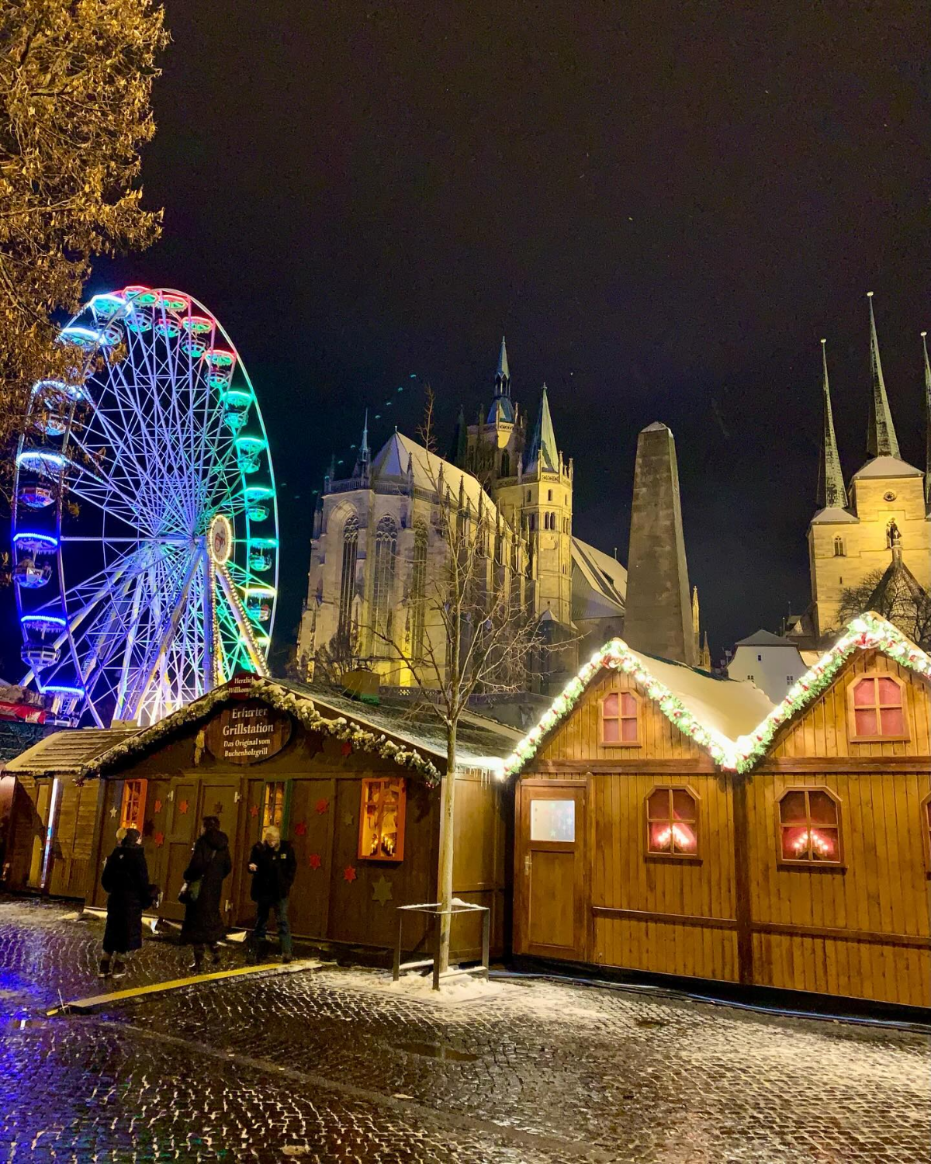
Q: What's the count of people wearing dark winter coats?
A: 3